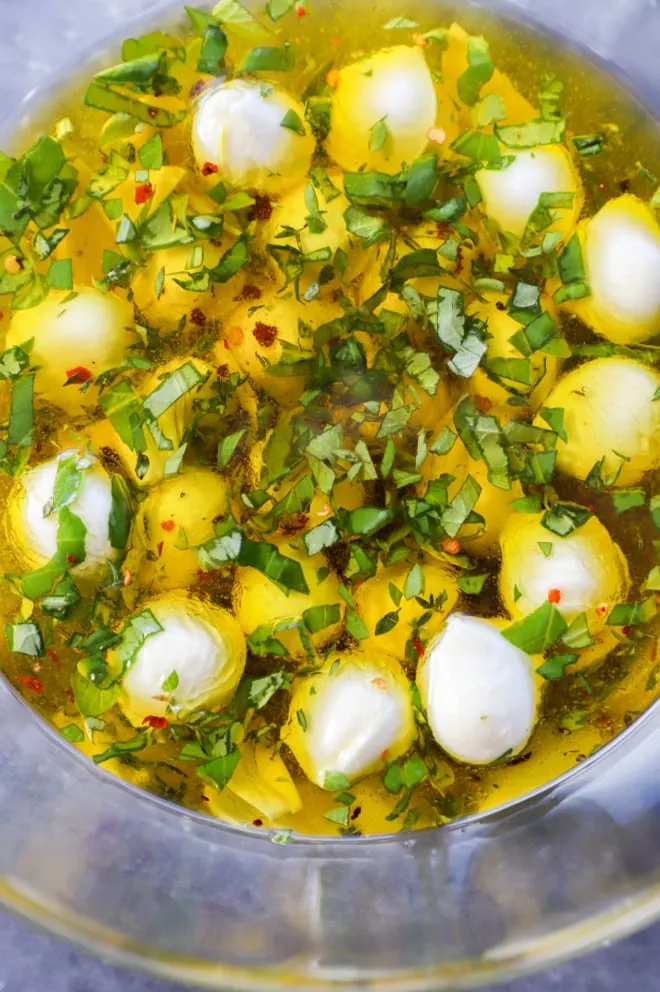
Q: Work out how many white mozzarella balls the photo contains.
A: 11